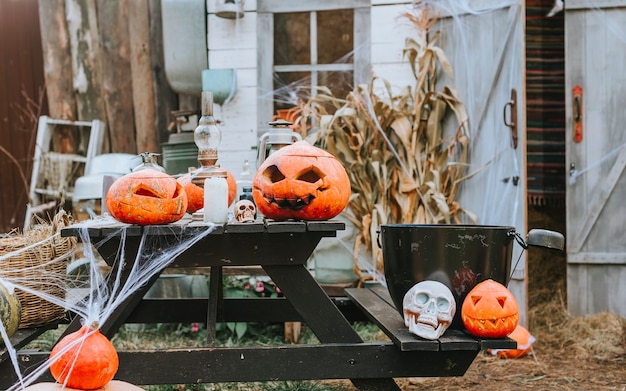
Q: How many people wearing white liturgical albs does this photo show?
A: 0